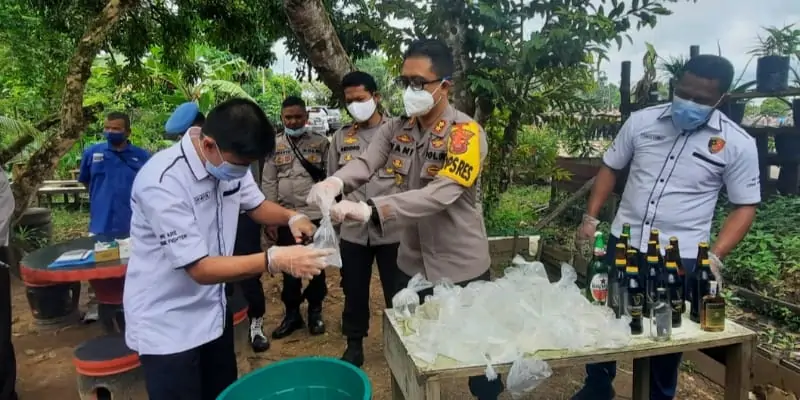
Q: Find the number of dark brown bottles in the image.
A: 8